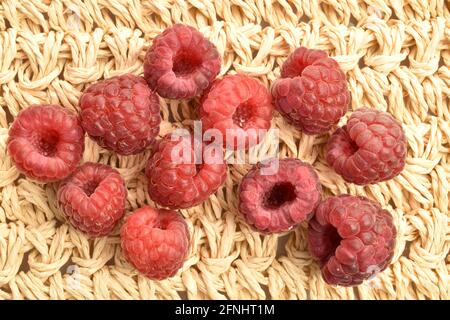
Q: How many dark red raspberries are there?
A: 11